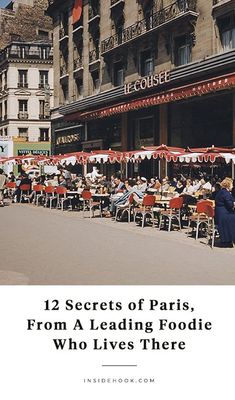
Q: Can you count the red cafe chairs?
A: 11